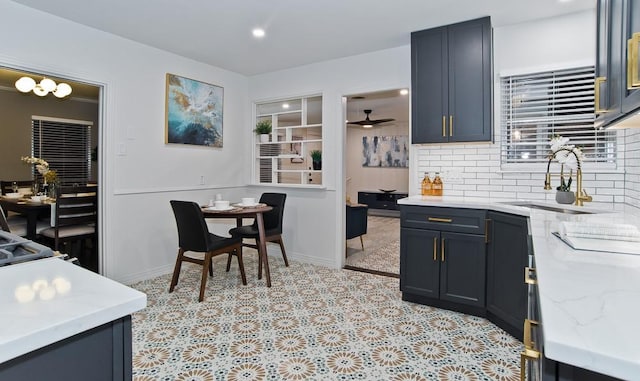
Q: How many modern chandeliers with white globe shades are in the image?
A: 1